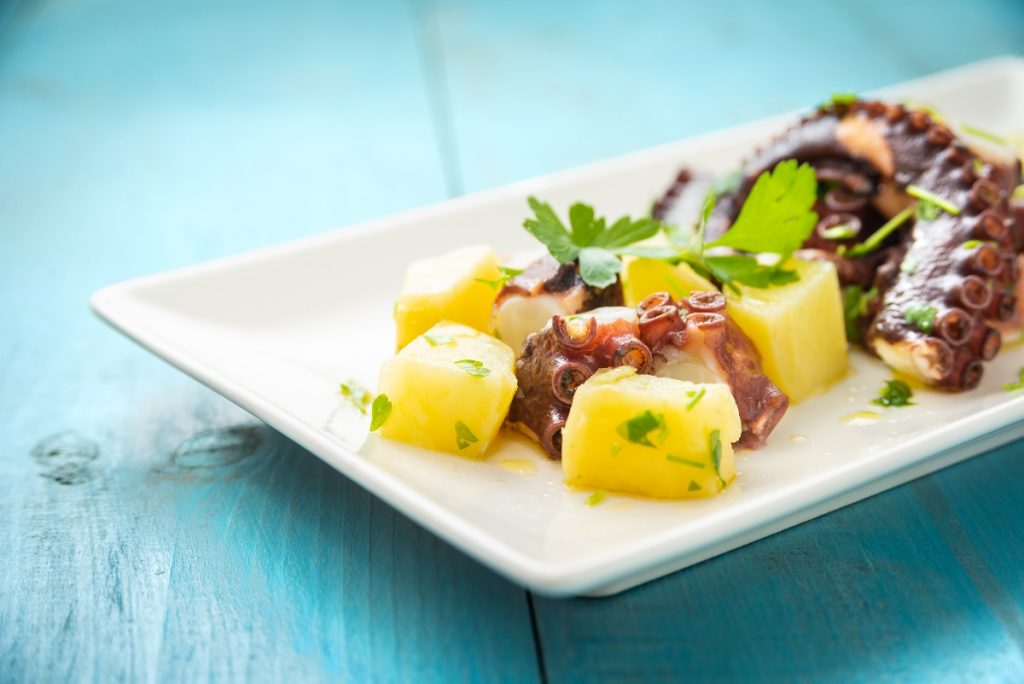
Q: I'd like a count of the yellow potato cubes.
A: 5